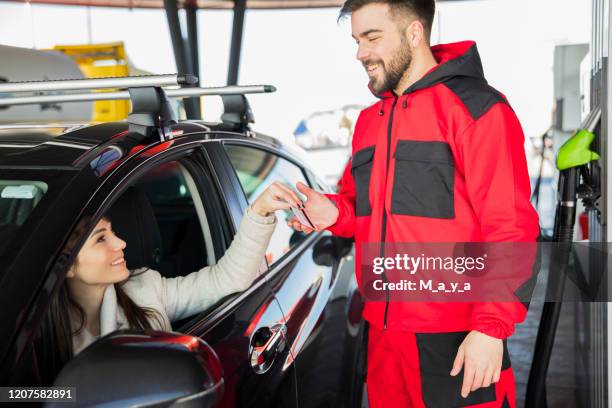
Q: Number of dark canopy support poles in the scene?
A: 3